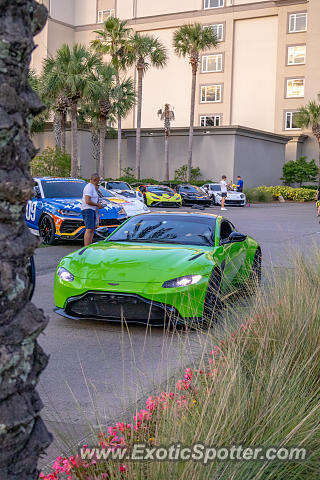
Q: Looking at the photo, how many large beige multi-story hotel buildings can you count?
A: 1